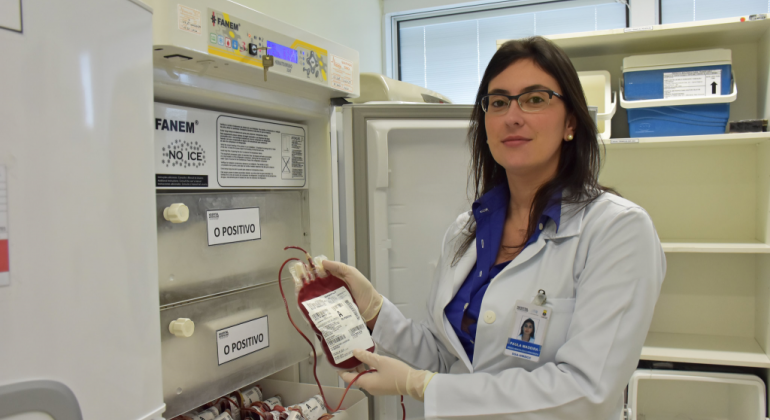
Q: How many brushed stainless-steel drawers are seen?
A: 2